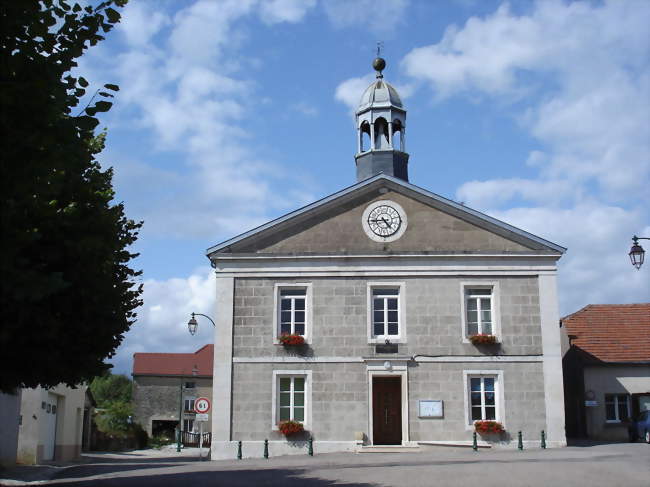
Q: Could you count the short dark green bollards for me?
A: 6